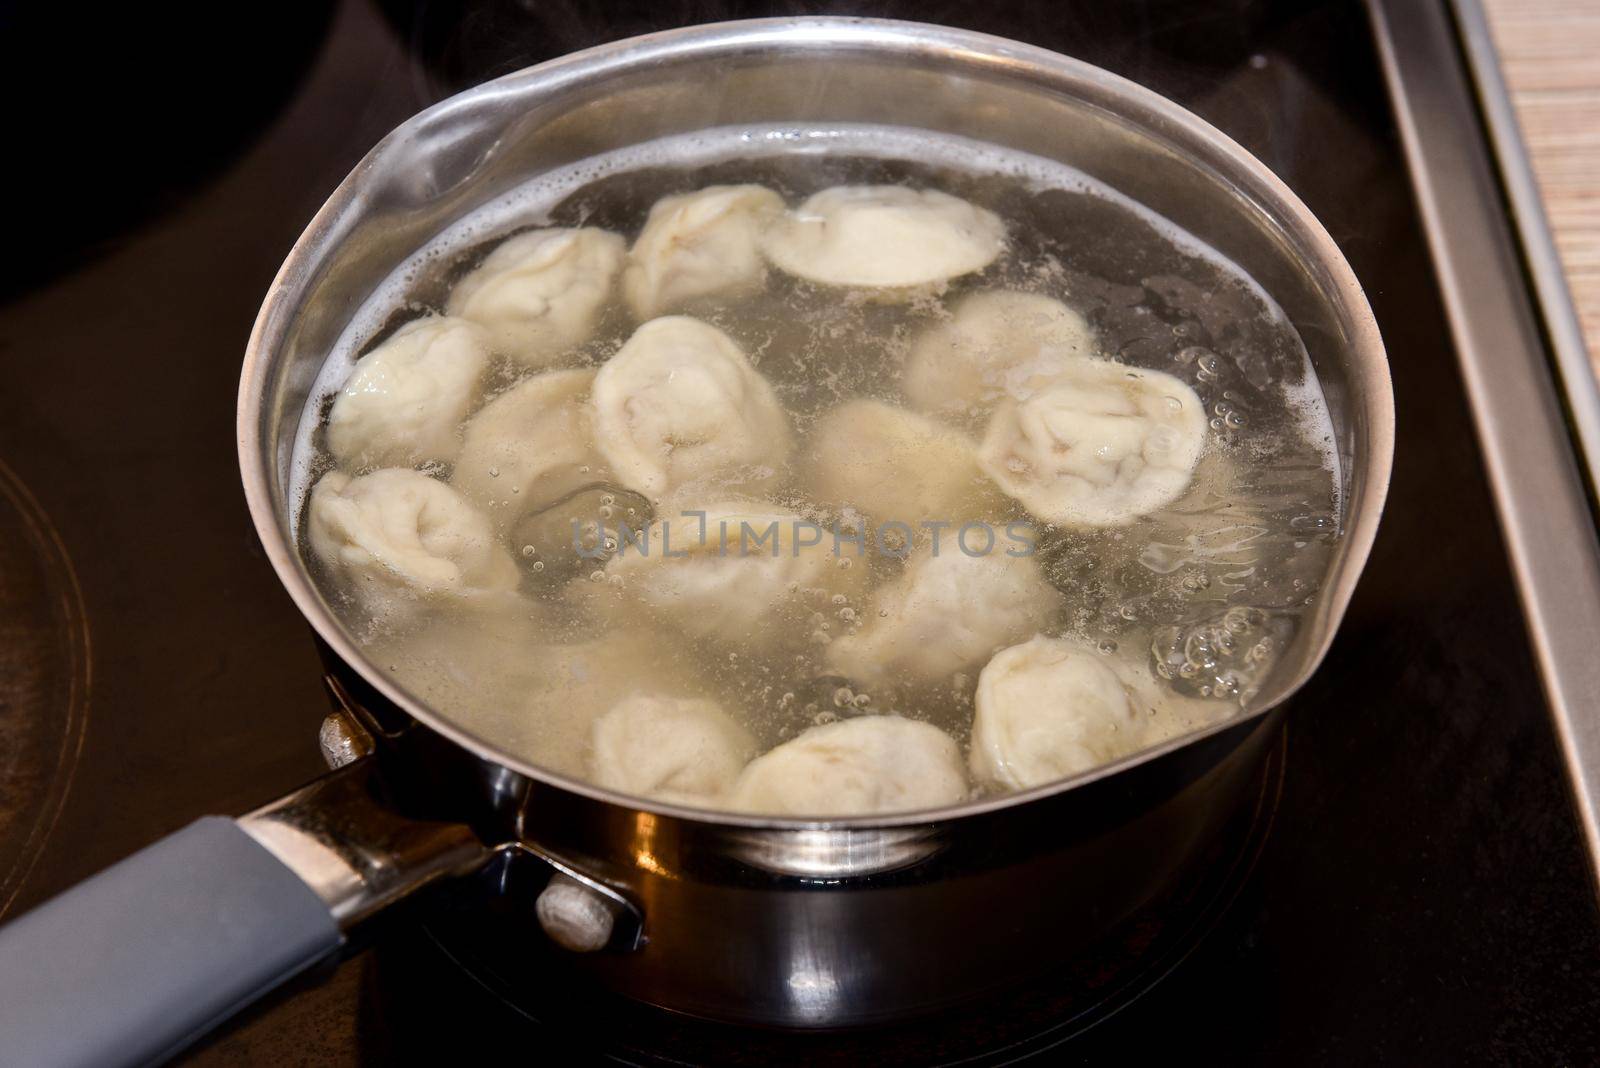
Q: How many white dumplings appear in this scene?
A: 15